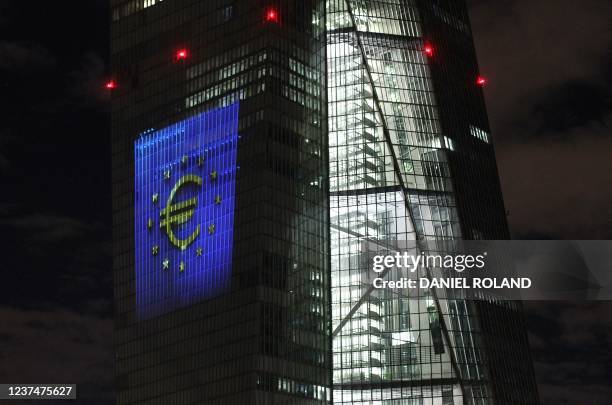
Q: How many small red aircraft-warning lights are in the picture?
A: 5